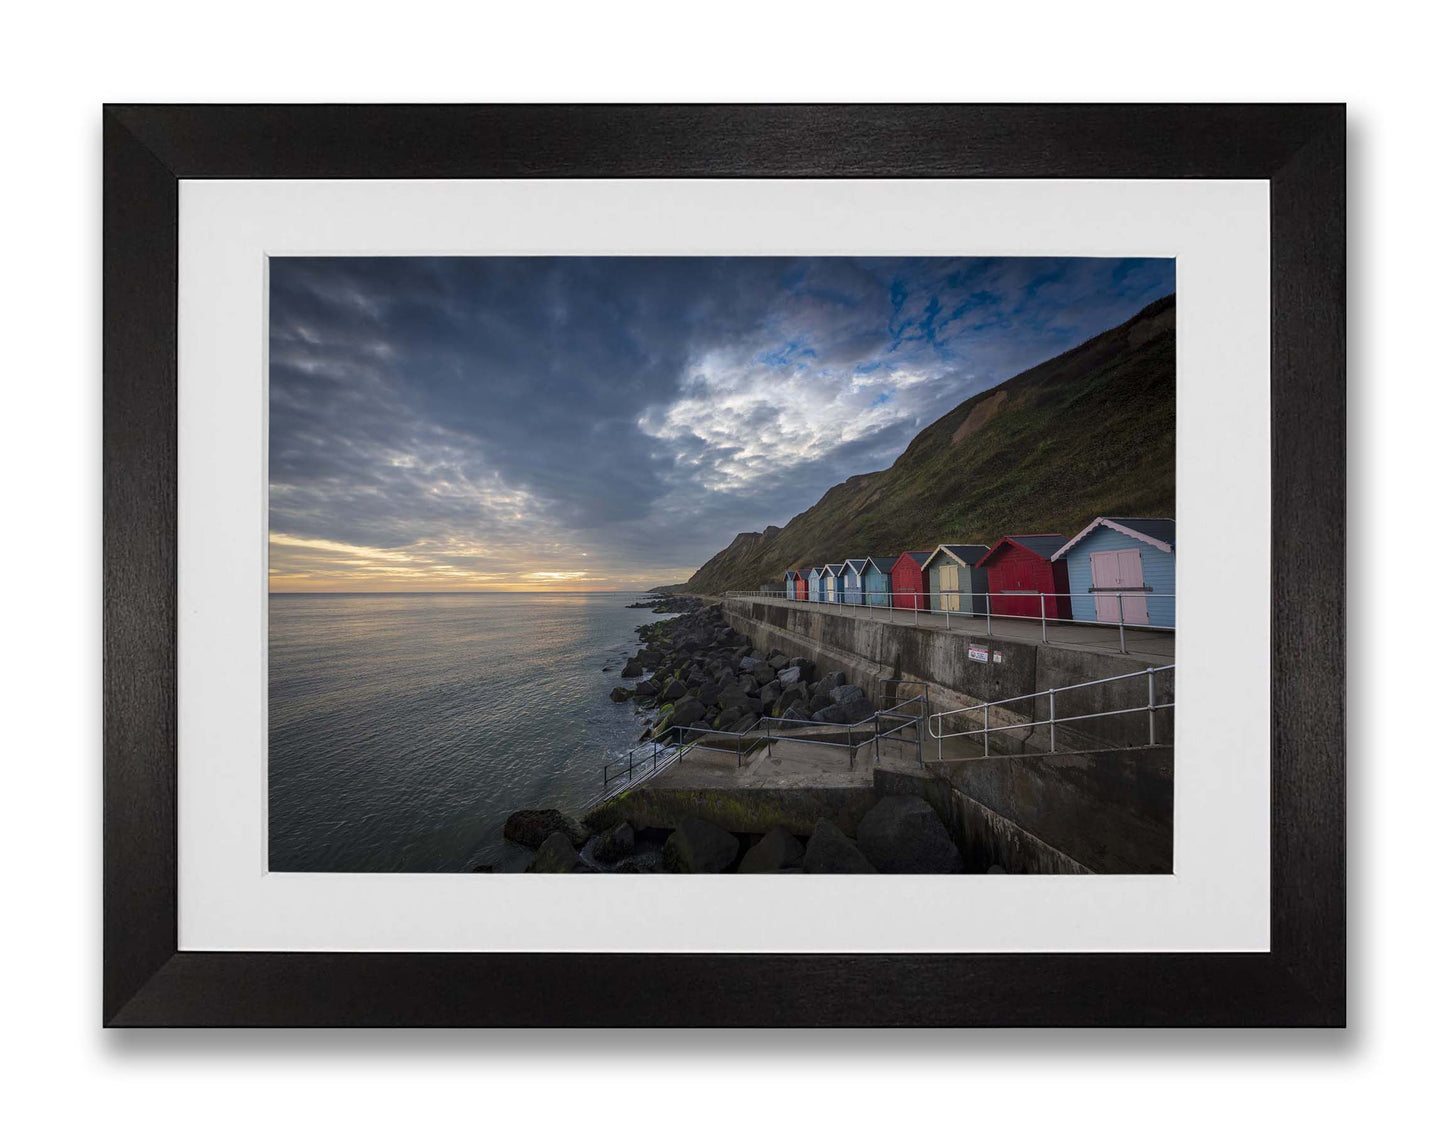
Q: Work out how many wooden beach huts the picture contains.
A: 10